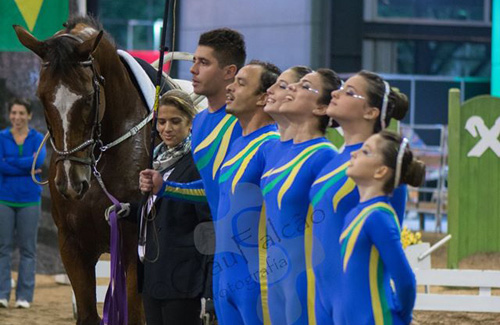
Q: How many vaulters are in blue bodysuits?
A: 6